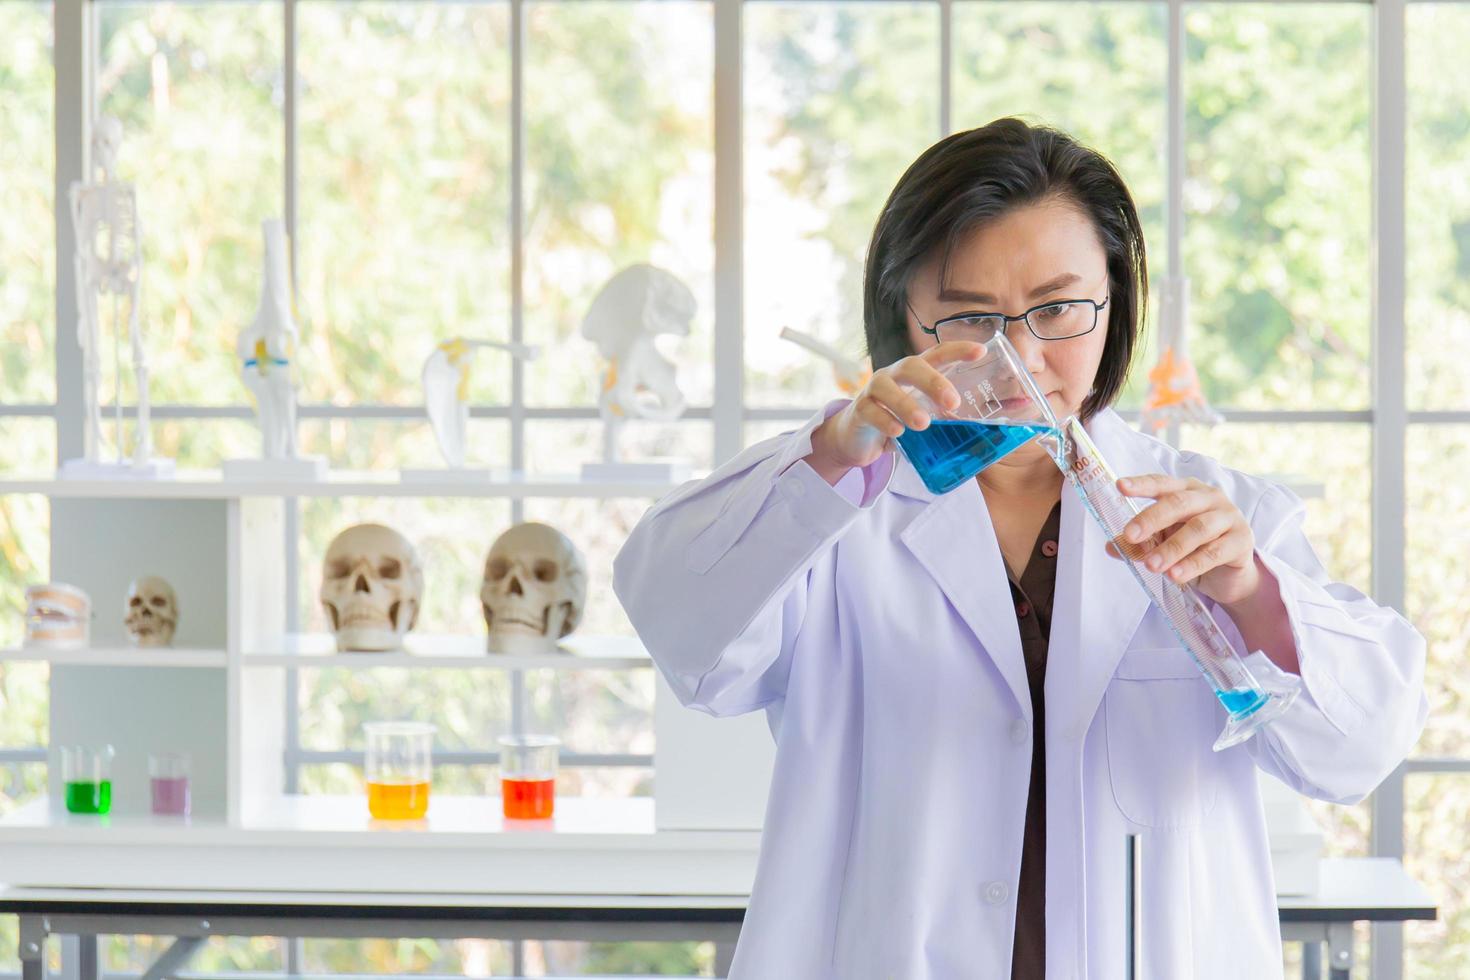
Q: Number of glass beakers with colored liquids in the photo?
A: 5